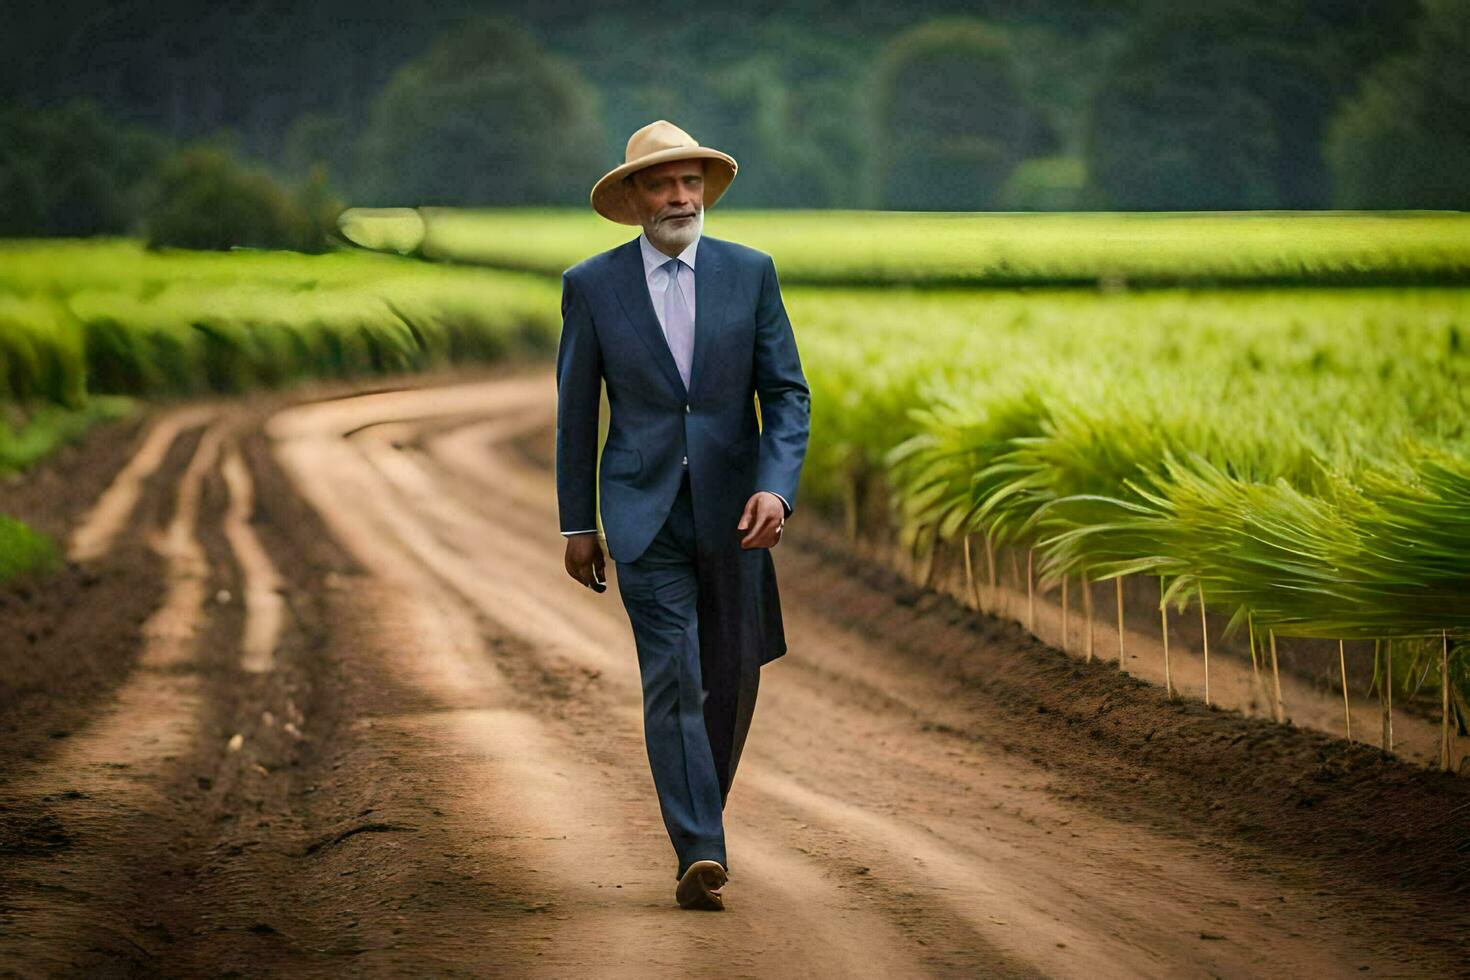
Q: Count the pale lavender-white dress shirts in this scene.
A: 1